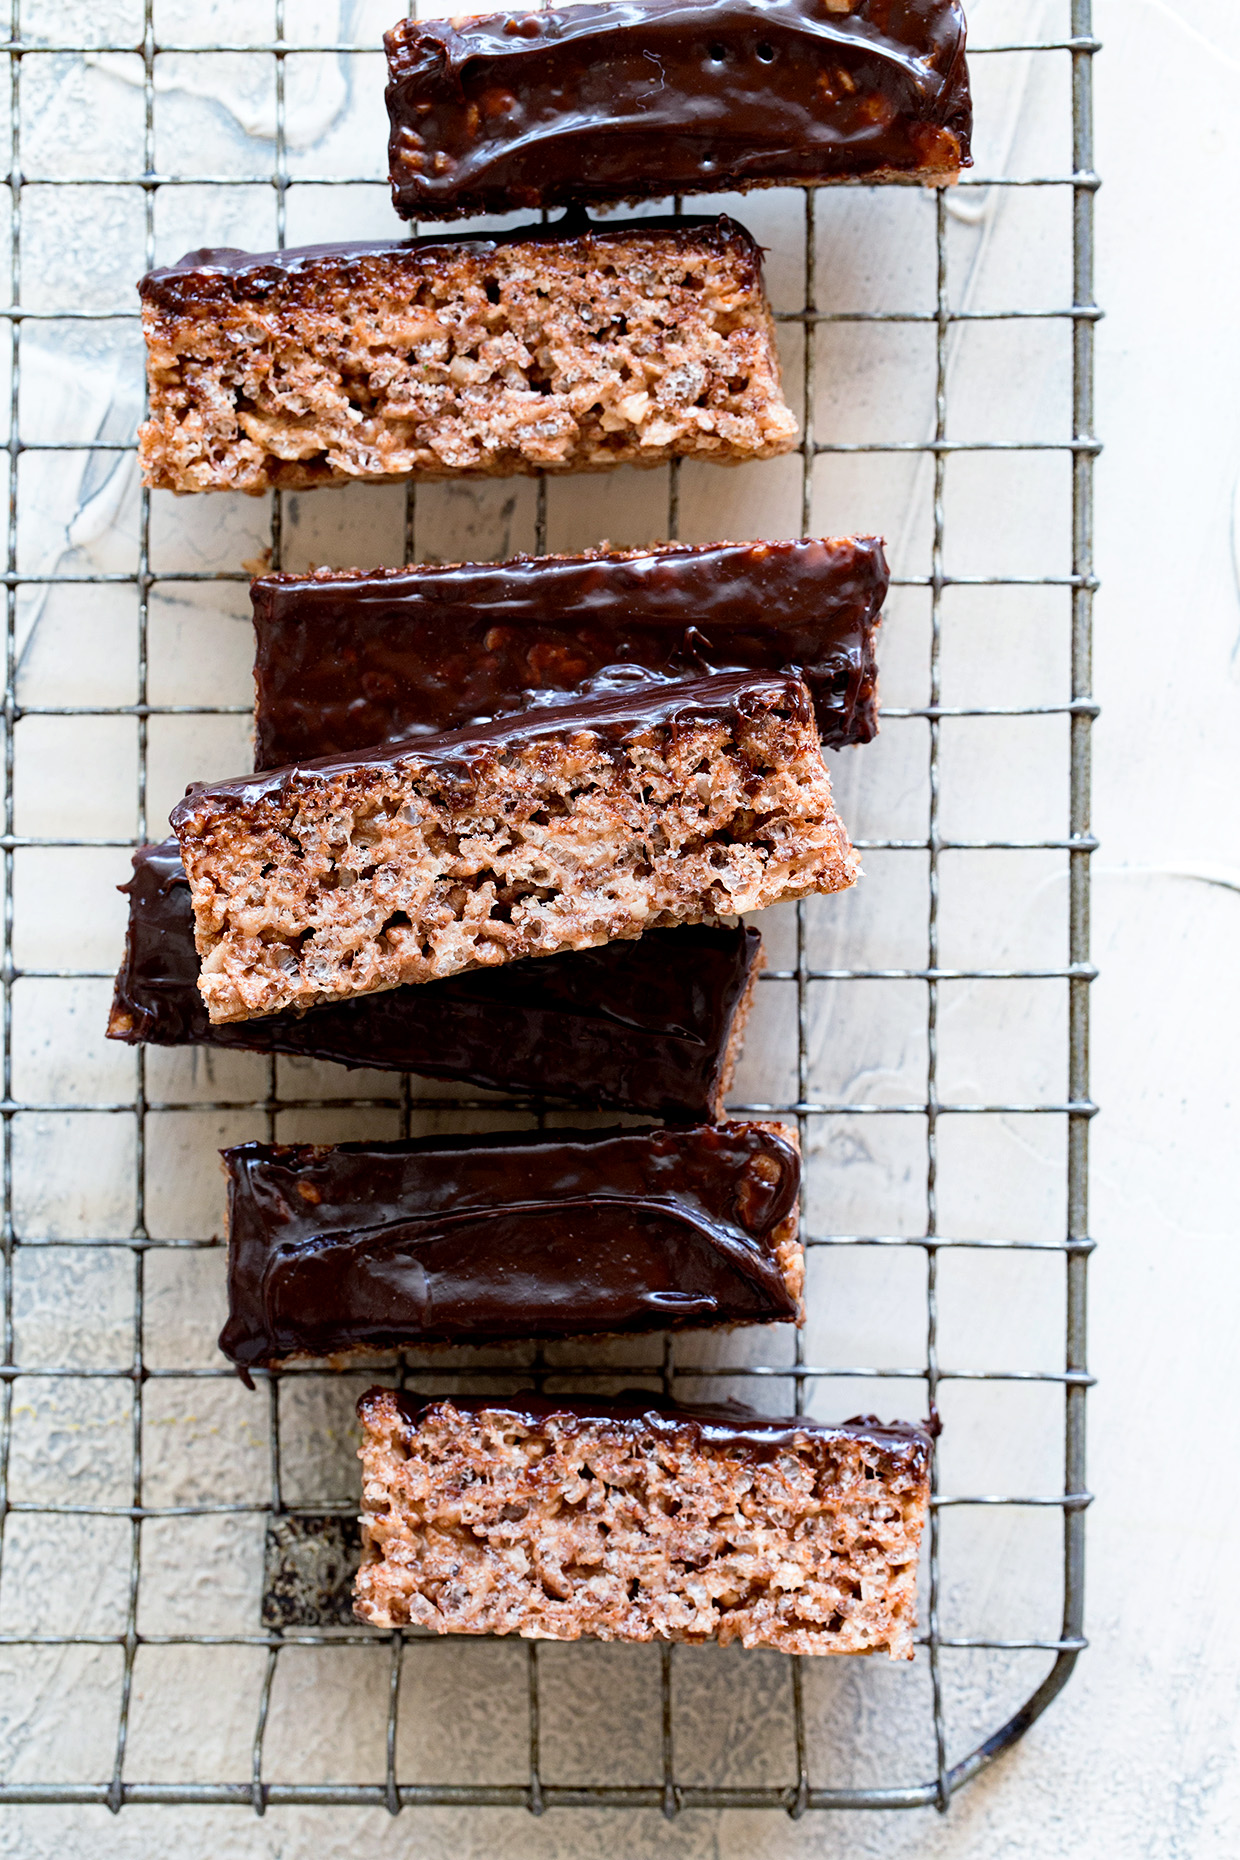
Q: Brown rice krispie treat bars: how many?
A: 7